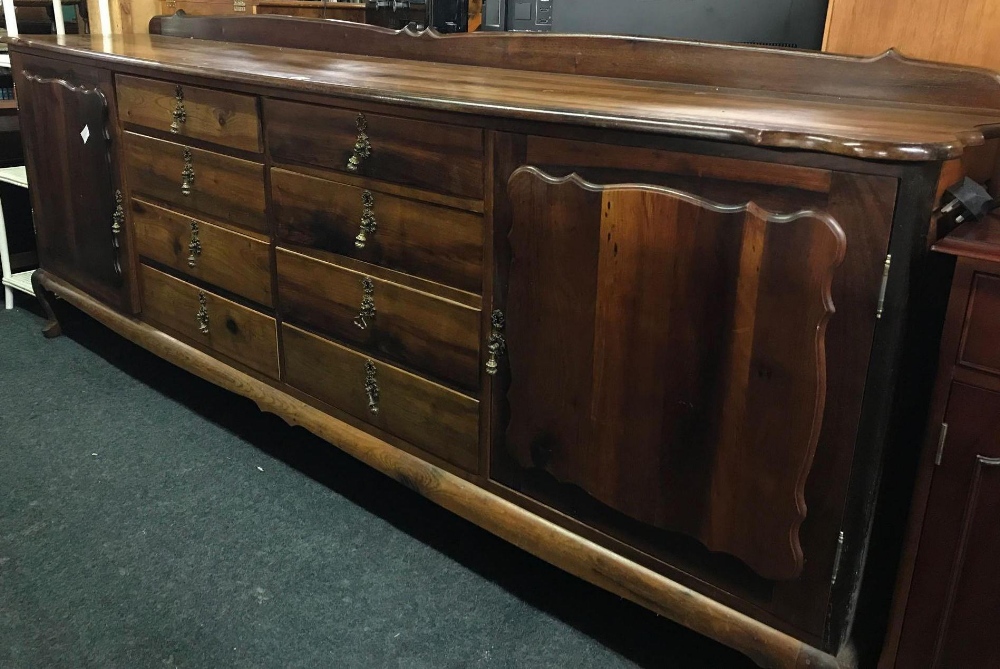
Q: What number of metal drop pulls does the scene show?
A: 10